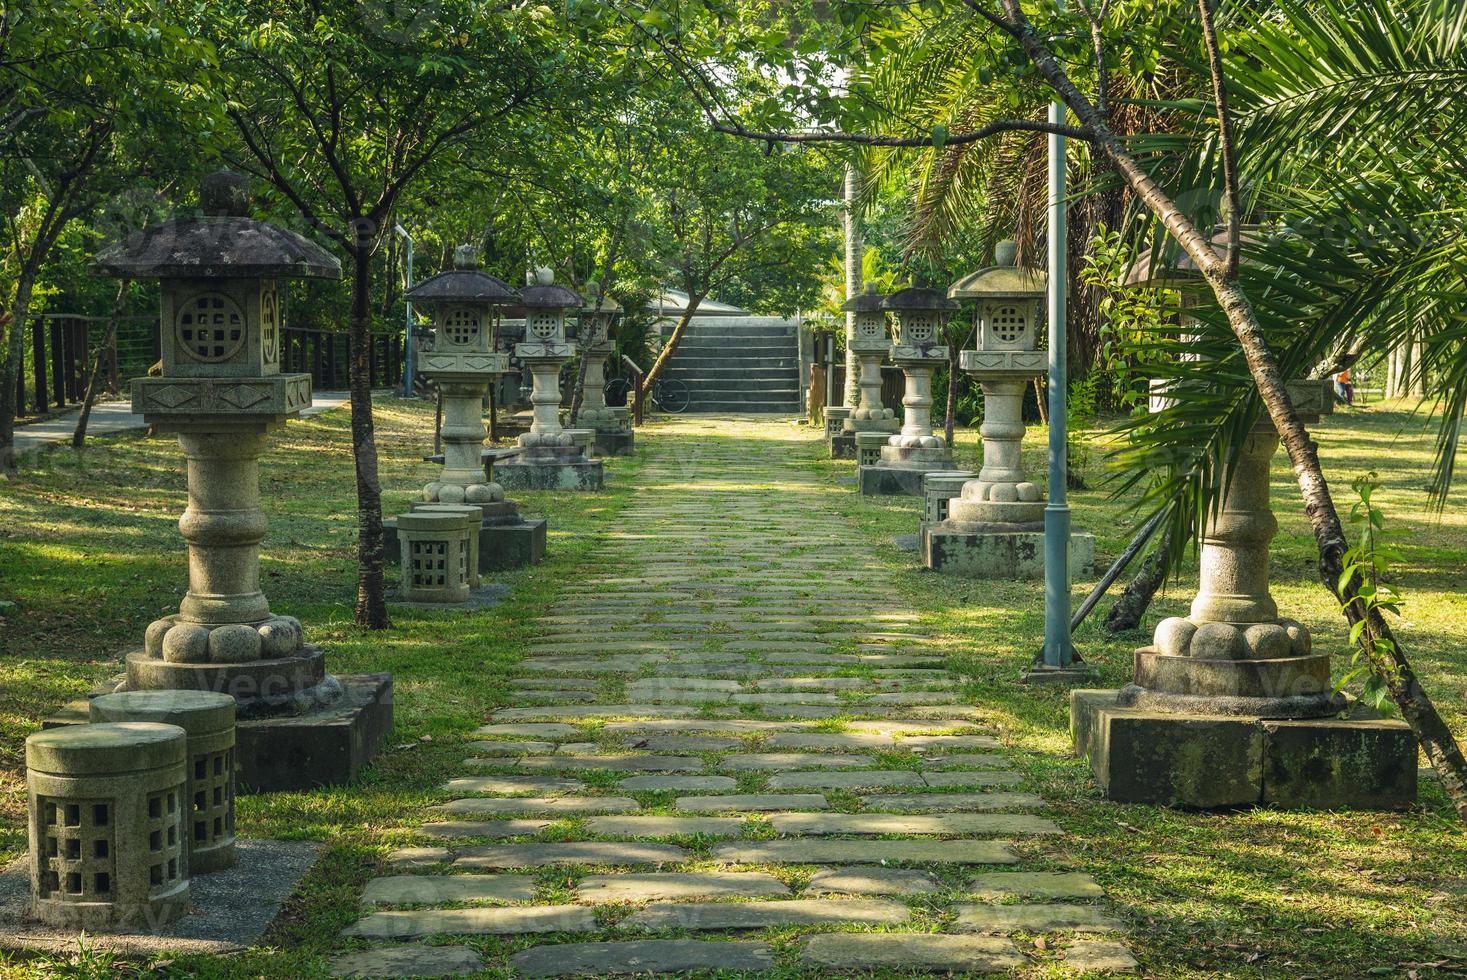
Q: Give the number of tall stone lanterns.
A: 8